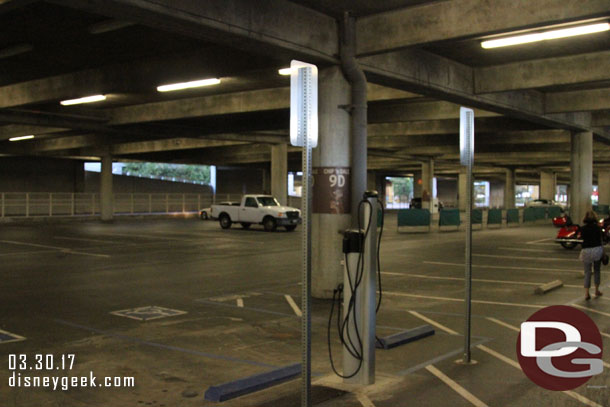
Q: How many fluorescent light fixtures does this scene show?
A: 5